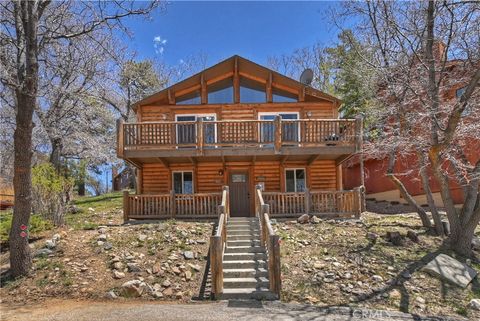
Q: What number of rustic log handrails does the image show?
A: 2